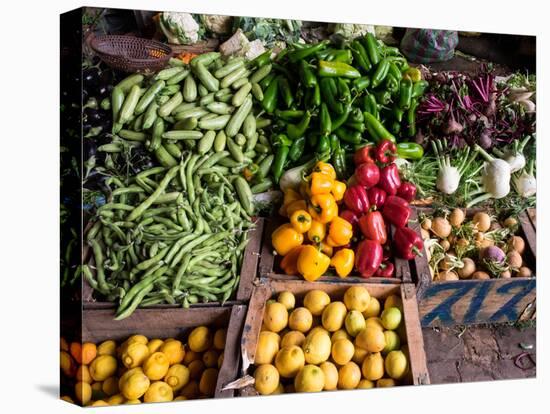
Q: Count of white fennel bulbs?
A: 4